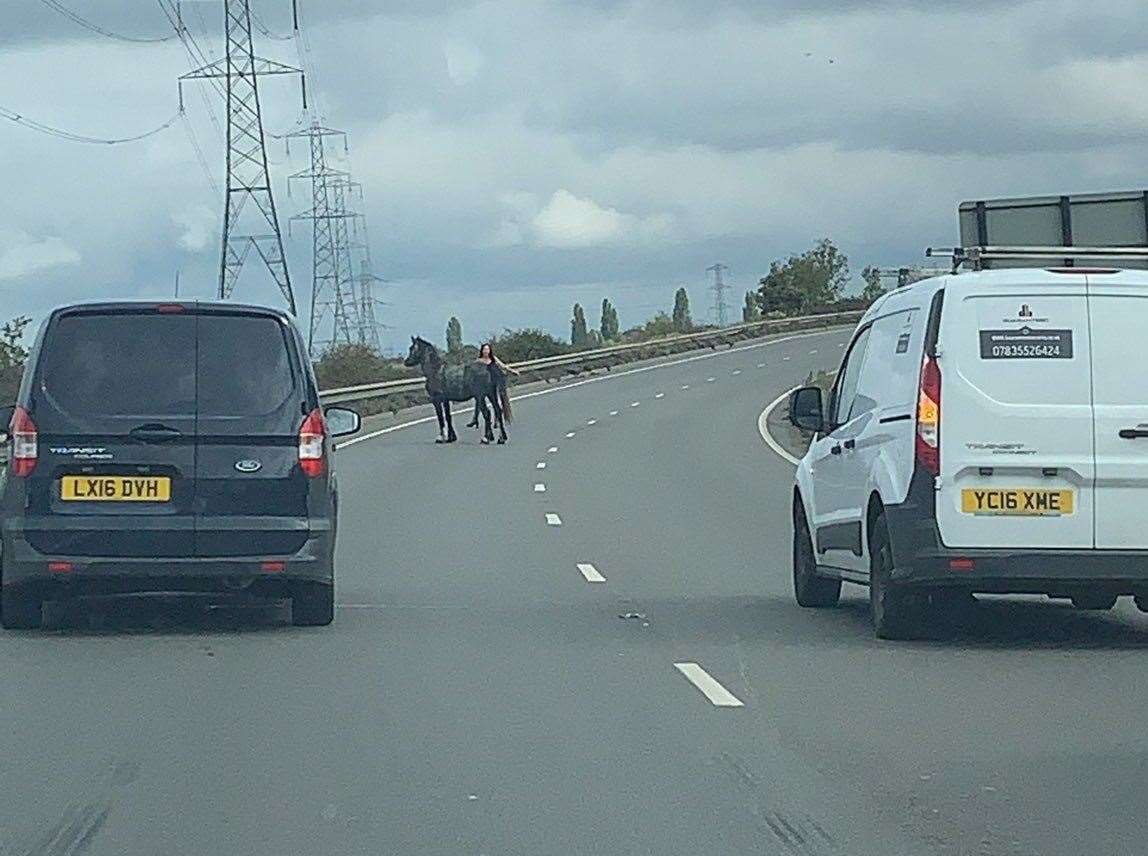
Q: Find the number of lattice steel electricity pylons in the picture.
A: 5